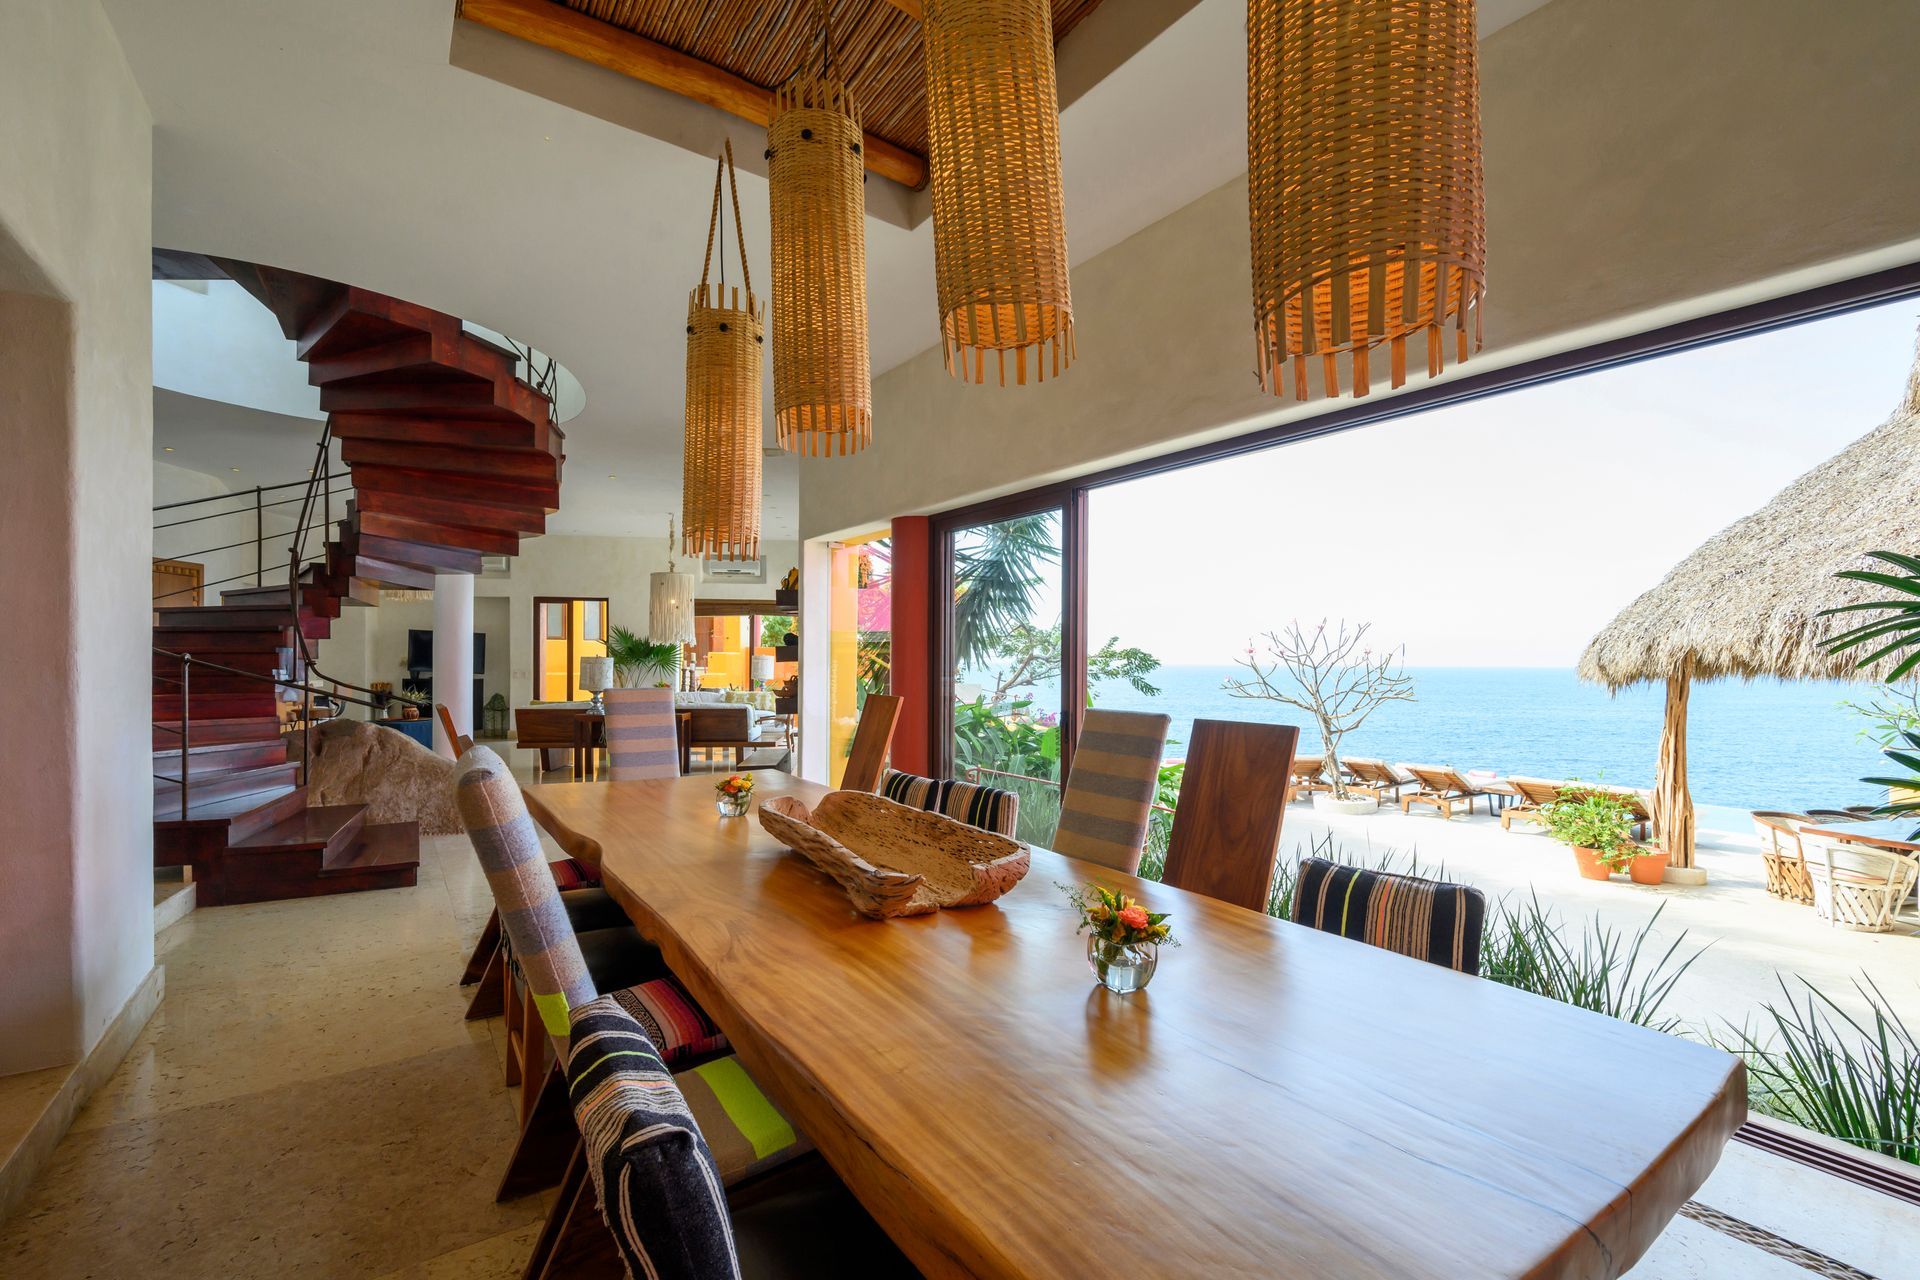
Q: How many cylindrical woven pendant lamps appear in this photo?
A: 4